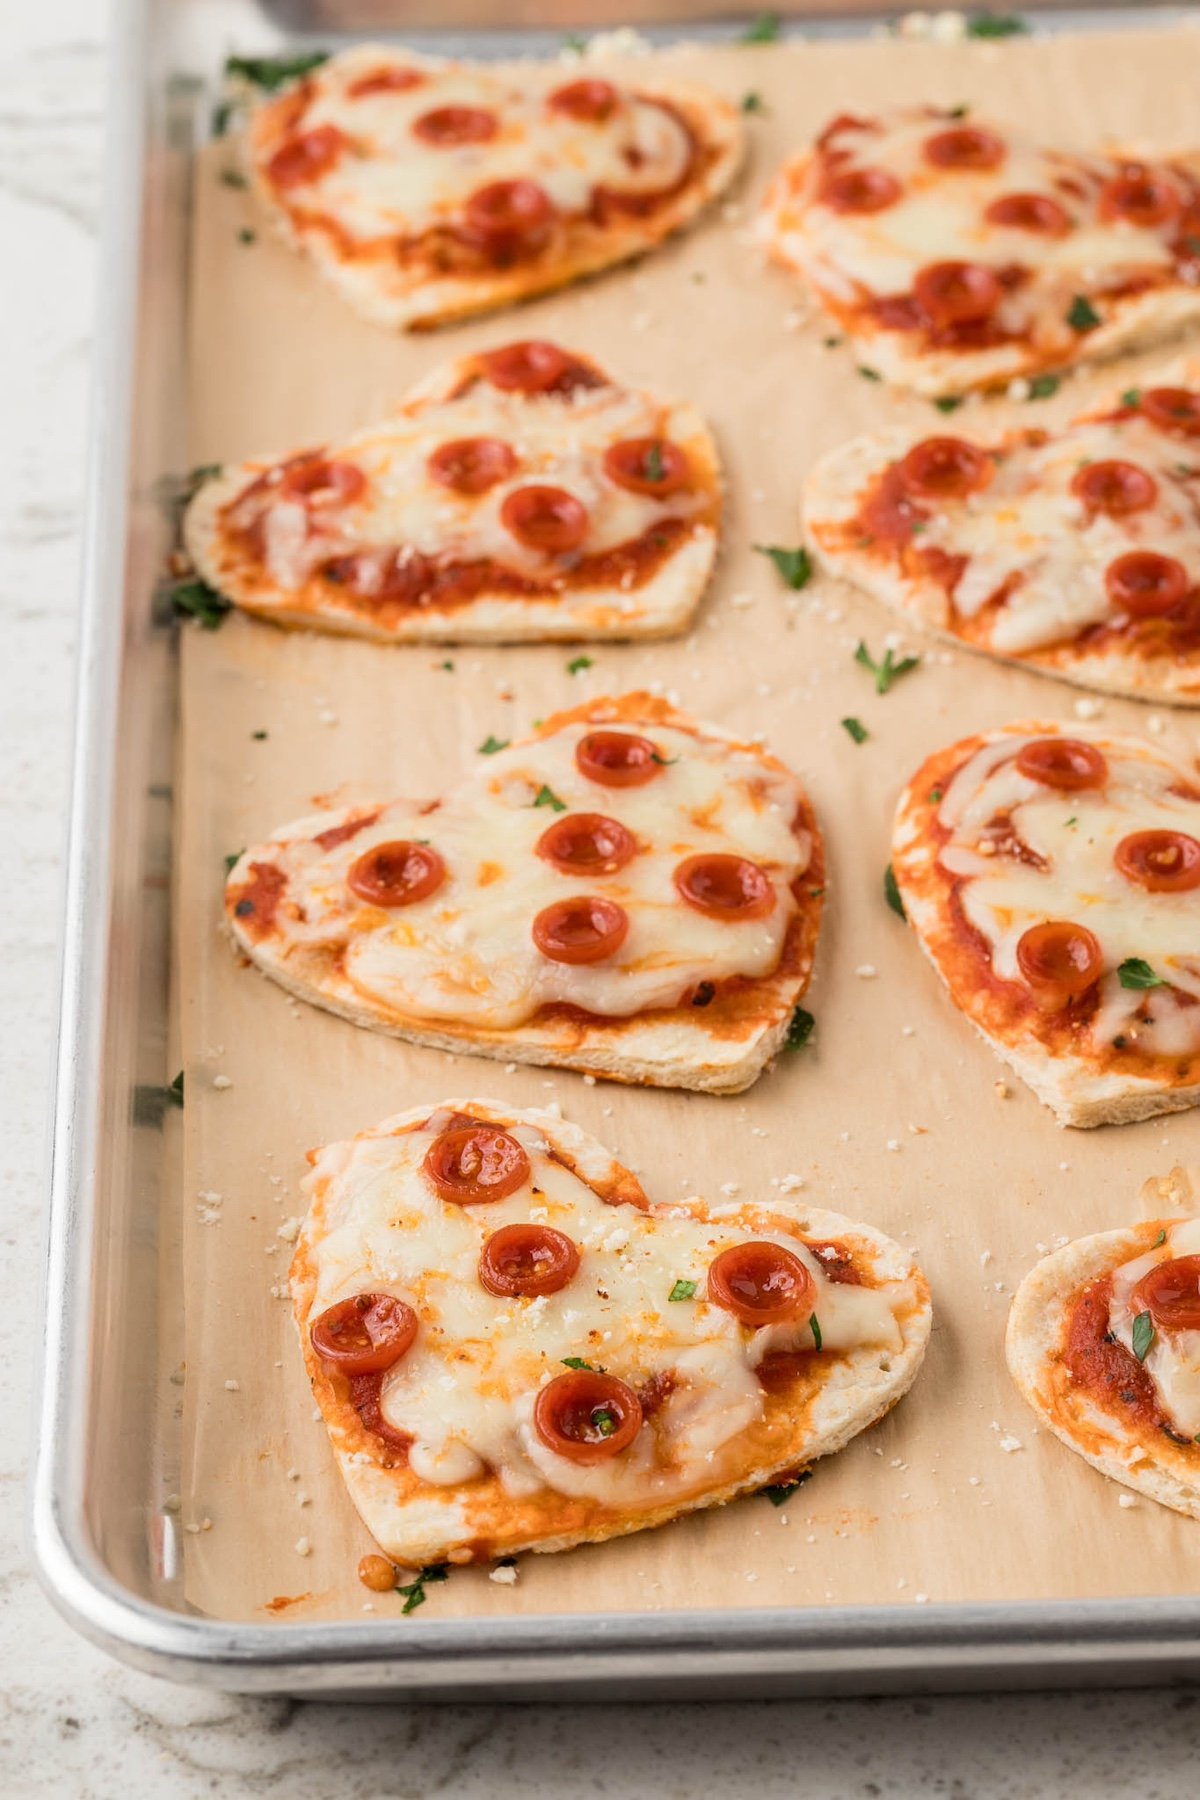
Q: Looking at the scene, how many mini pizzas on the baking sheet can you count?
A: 8